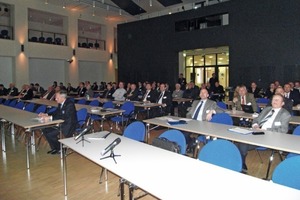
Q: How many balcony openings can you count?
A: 3